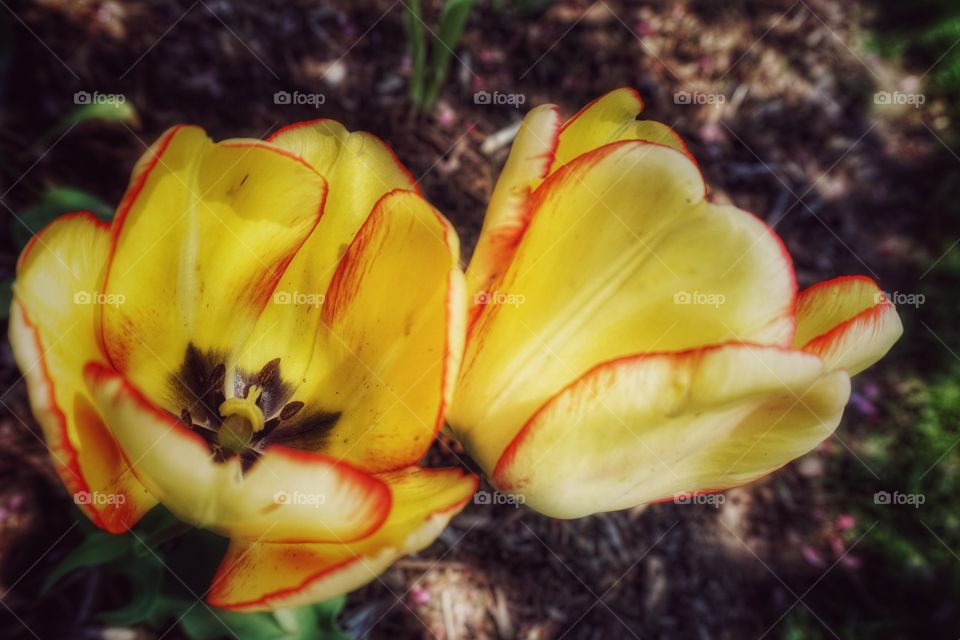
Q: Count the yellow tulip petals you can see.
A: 11